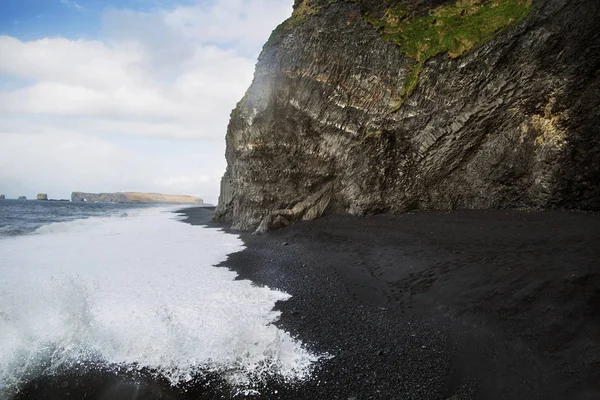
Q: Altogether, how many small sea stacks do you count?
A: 3